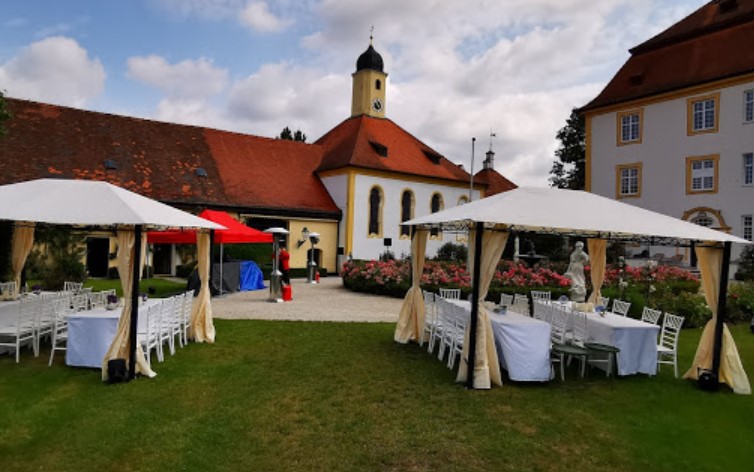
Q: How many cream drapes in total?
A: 7